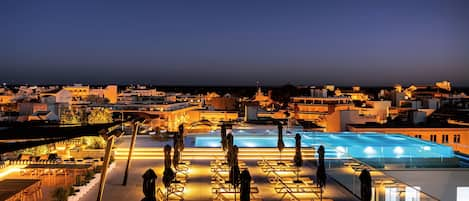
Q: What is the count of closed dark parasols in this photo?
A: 12